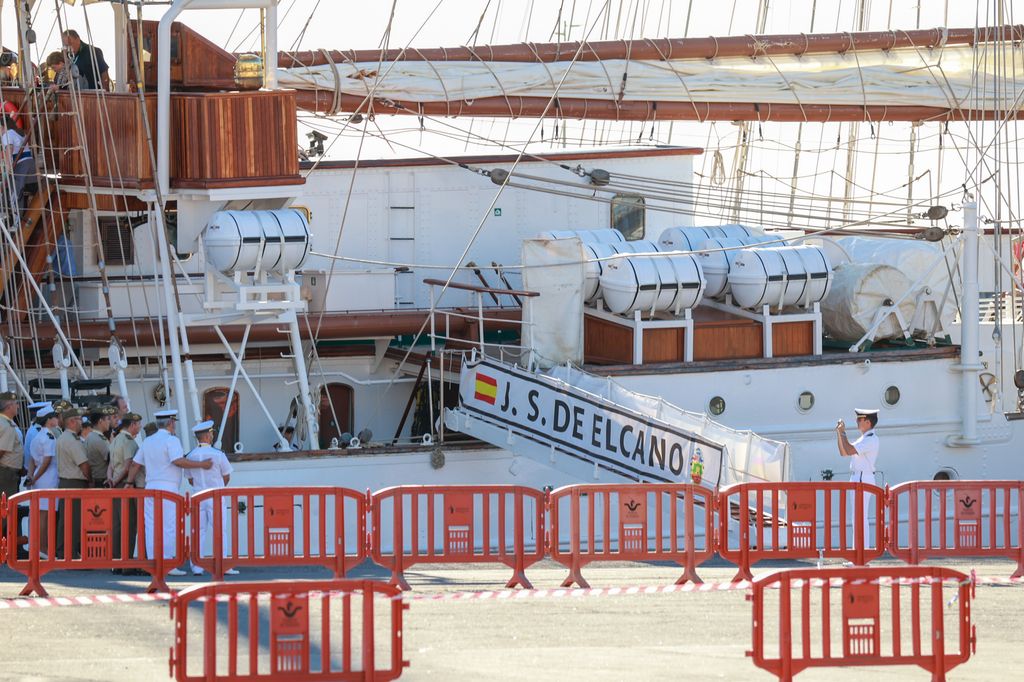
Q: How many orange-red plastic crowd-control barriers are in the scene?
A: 8